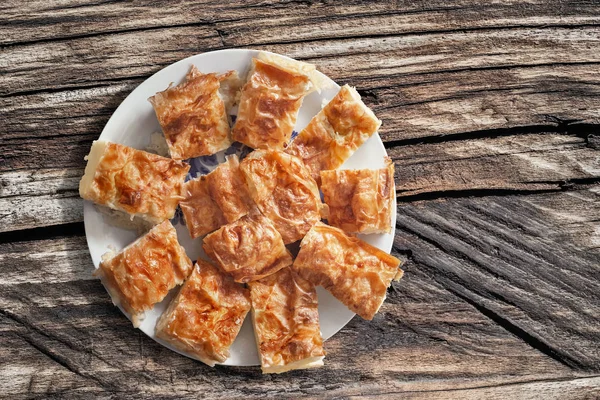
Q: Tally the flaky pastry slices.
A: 12